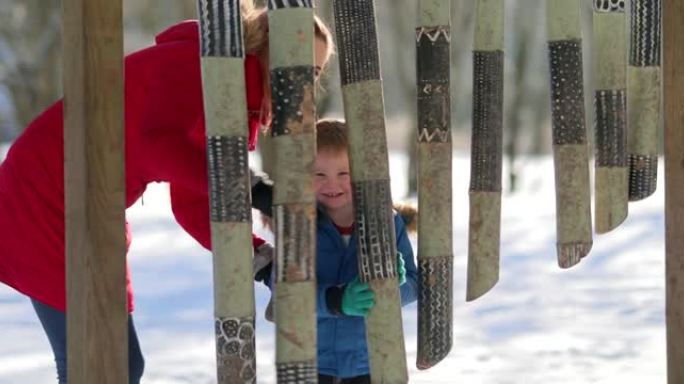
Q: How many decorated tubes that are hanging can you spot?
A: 8